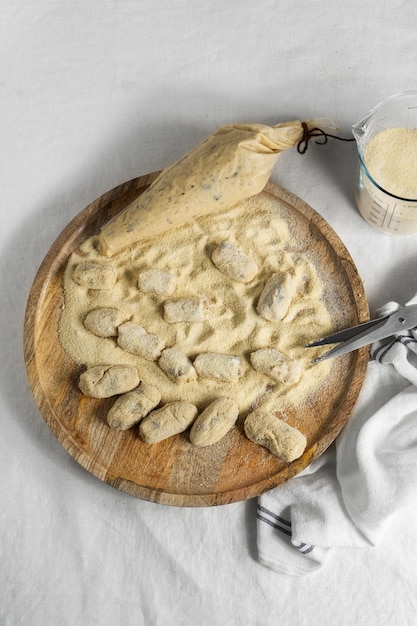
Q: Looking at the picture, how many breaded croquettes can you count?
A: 15